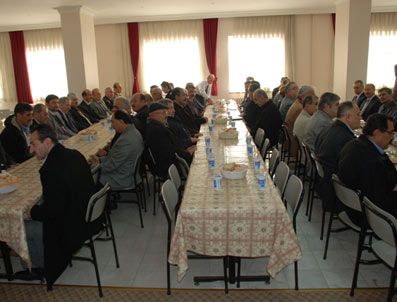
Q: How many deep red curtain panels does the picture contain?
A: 4